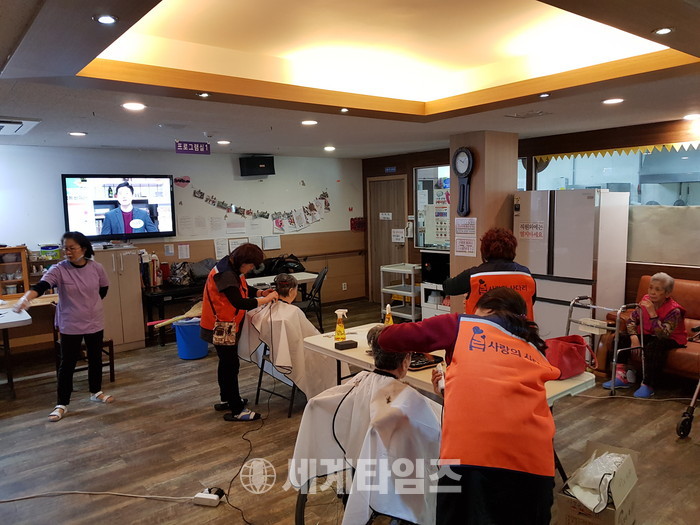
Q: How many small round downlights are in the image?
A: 12